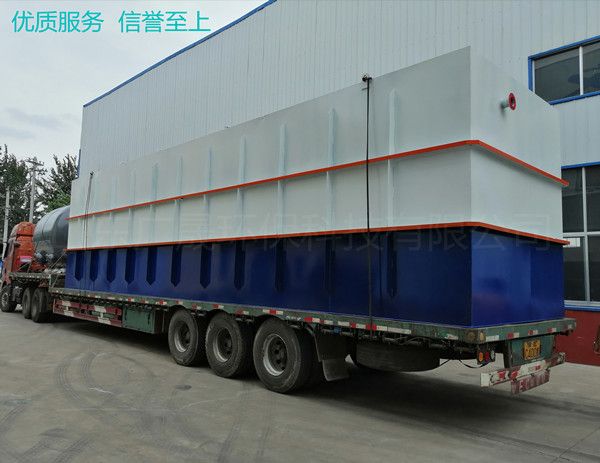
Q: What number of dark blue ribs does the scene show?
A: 11